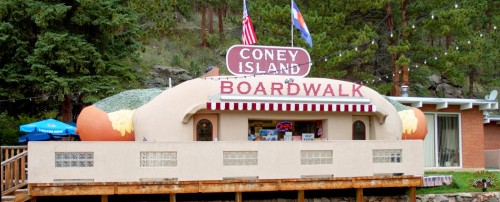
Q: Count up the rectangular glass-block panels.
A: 5